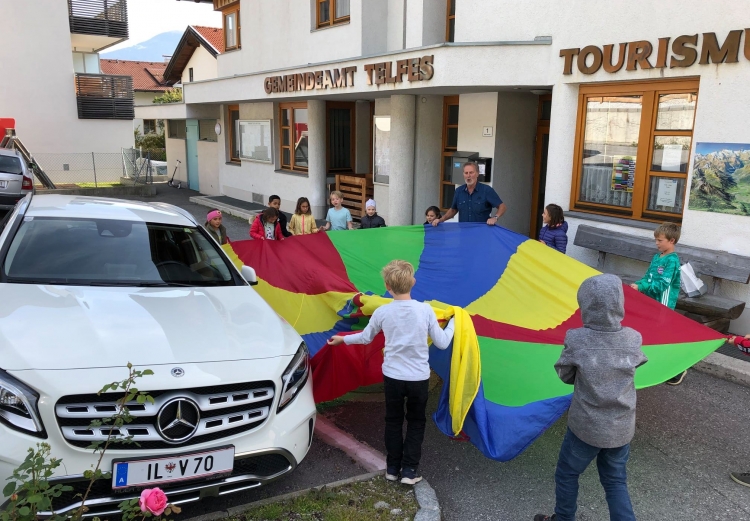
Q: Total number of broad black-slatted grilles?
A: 2